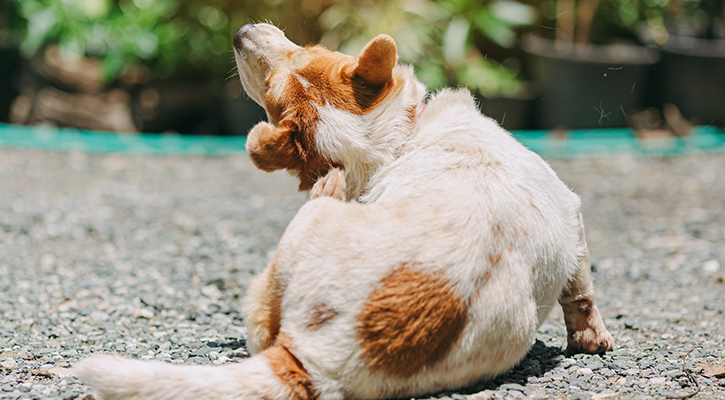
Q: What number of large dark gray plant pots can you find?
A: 2